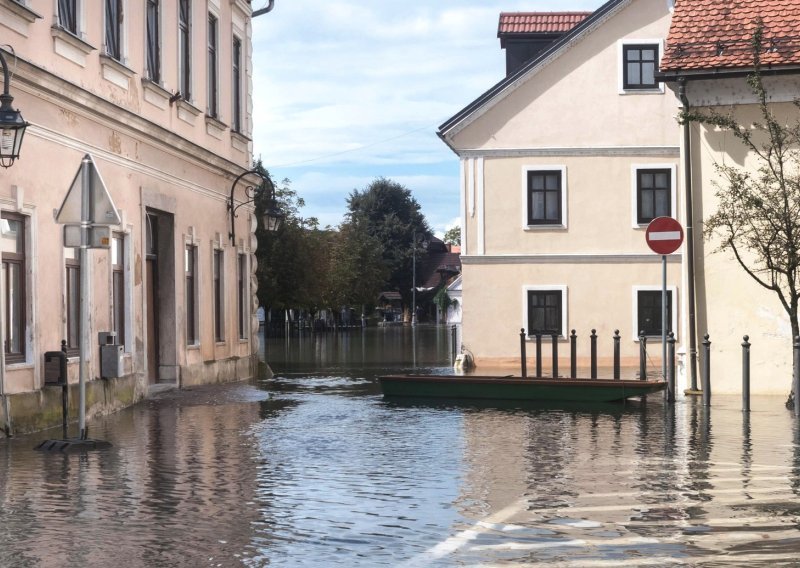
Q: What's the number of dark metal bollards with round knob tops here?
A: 11